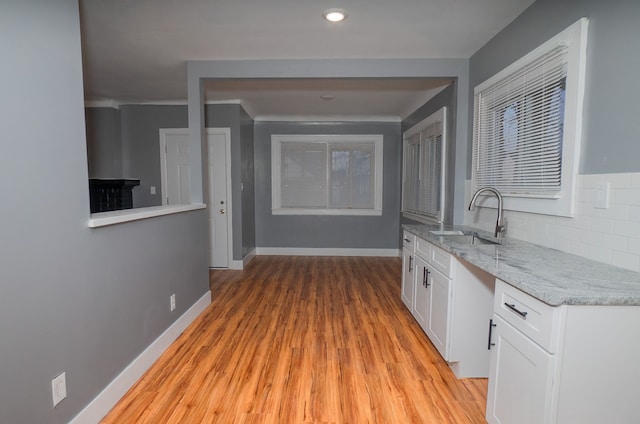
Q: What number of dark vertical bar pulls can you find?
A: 4